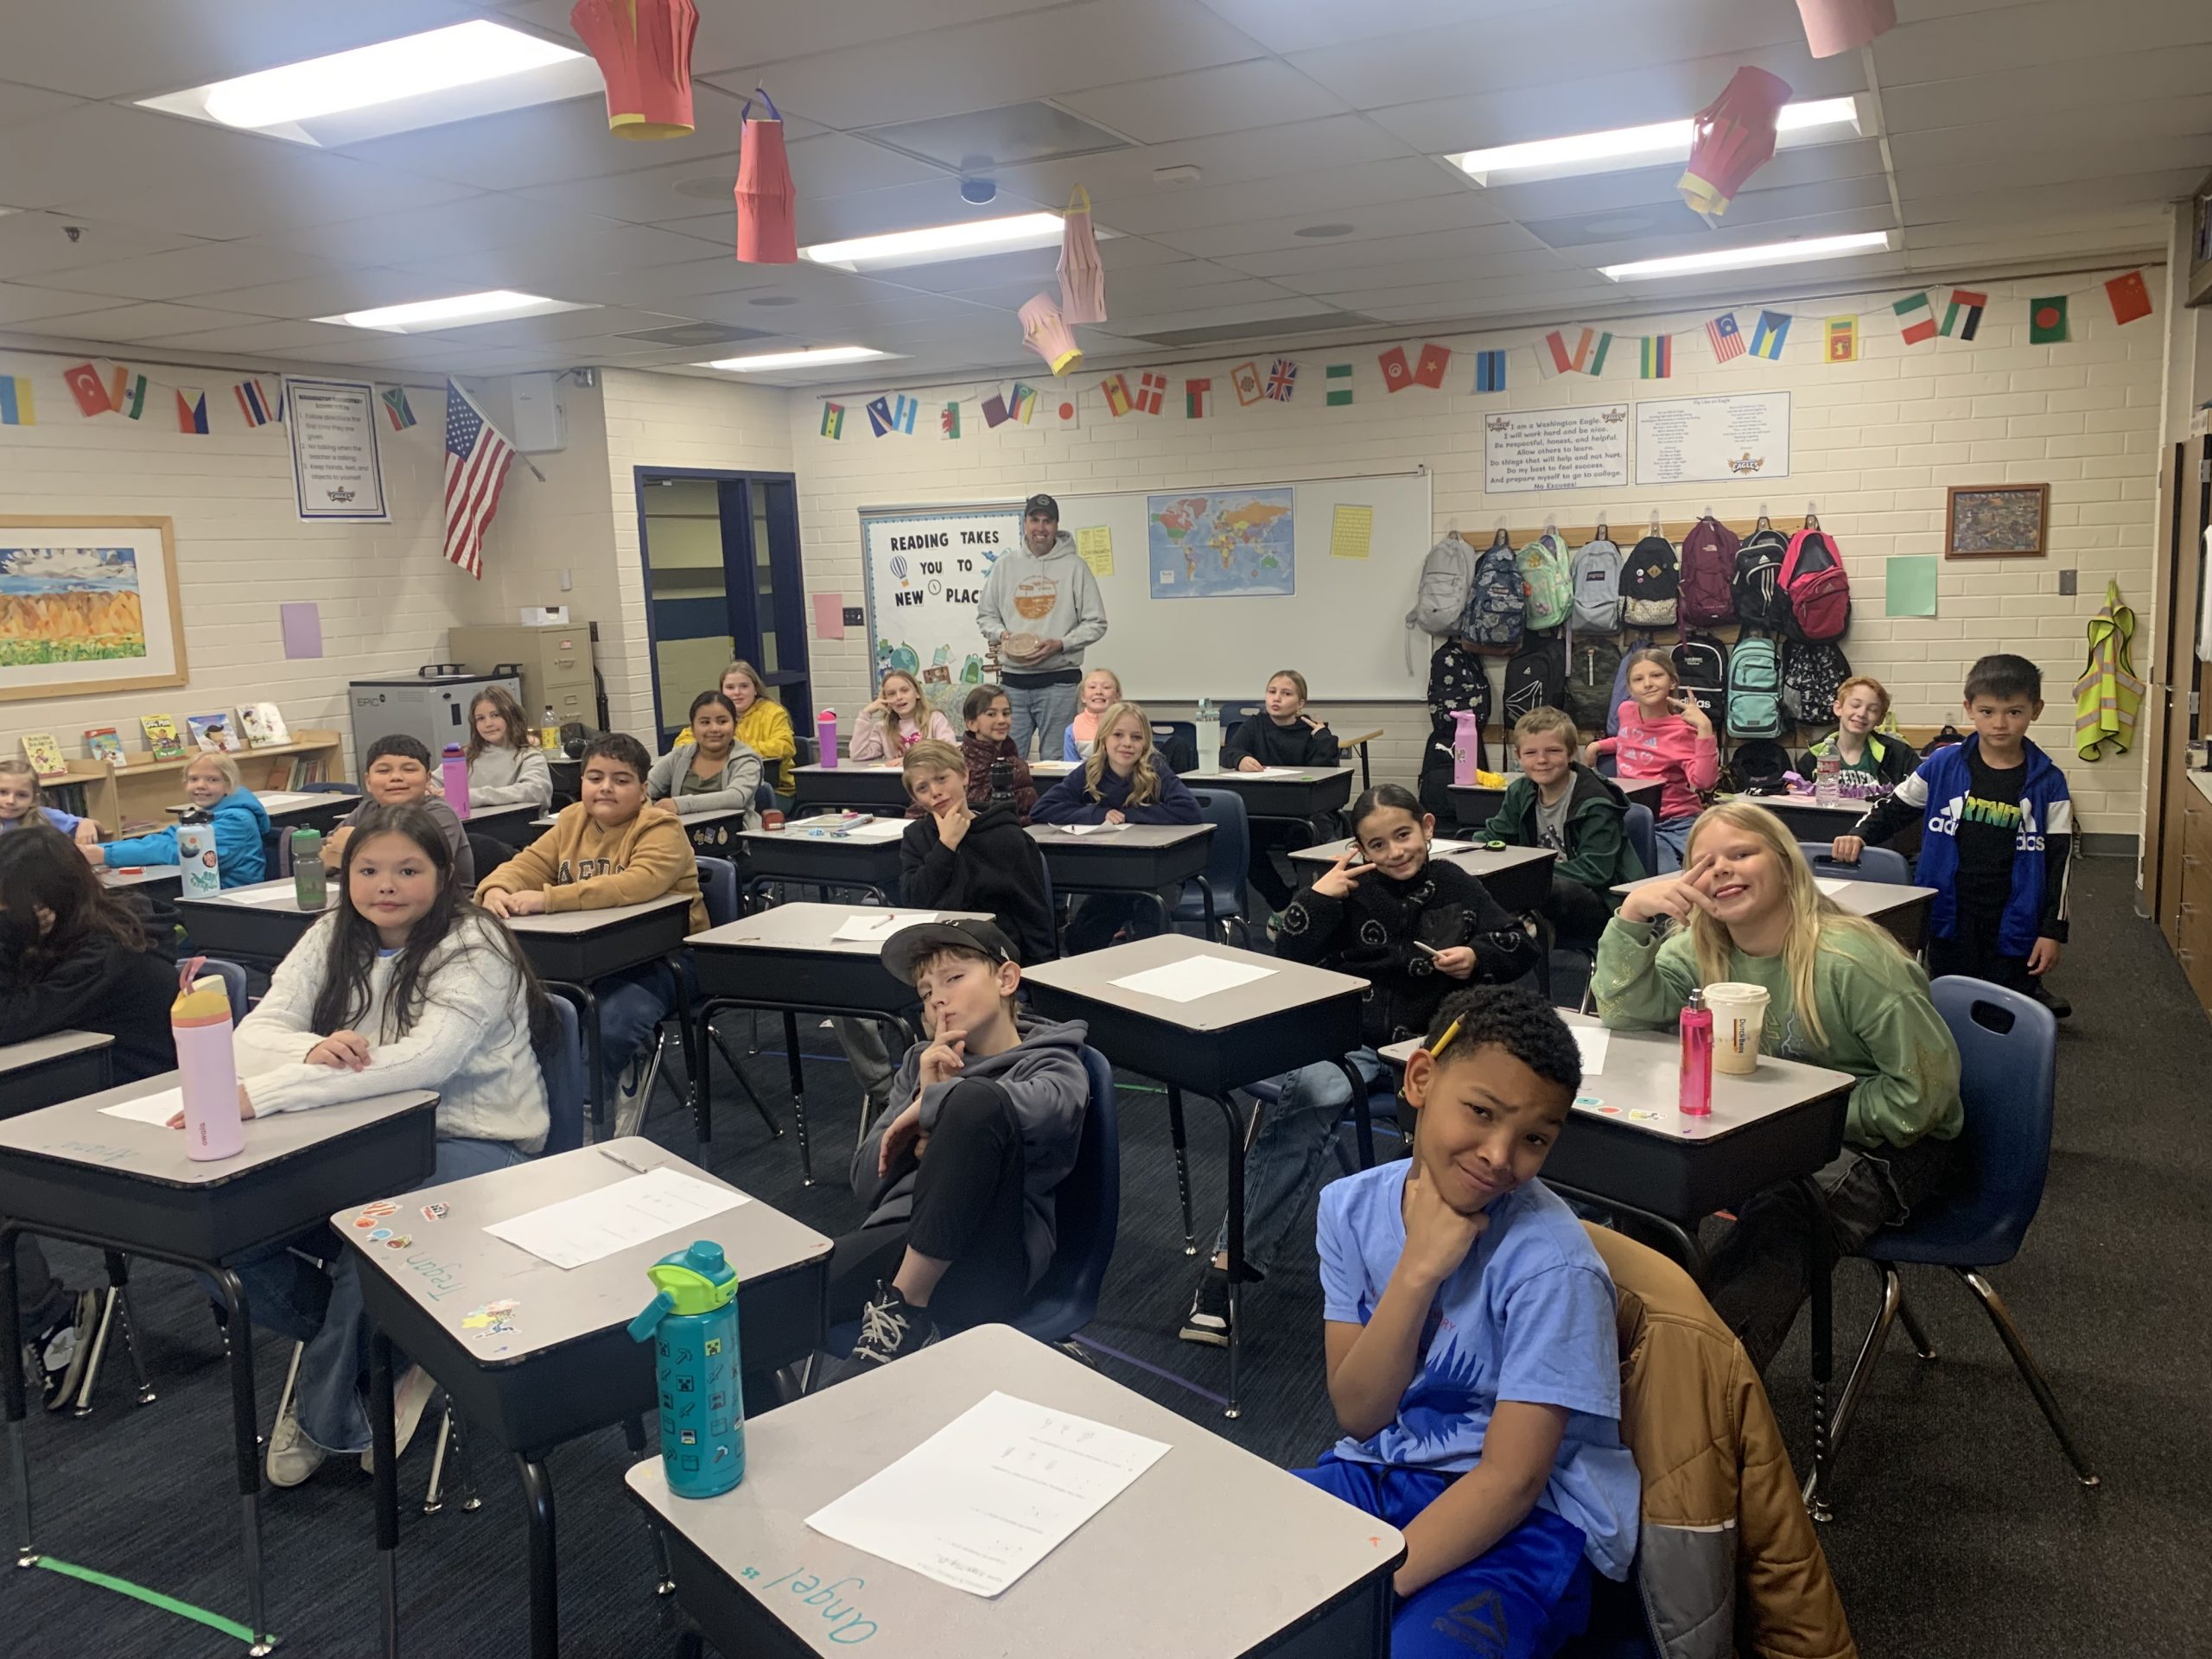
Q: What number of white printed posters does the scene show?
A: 3